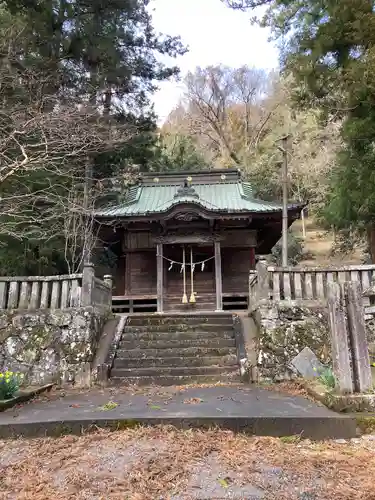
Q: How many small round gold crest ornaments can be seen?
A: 3